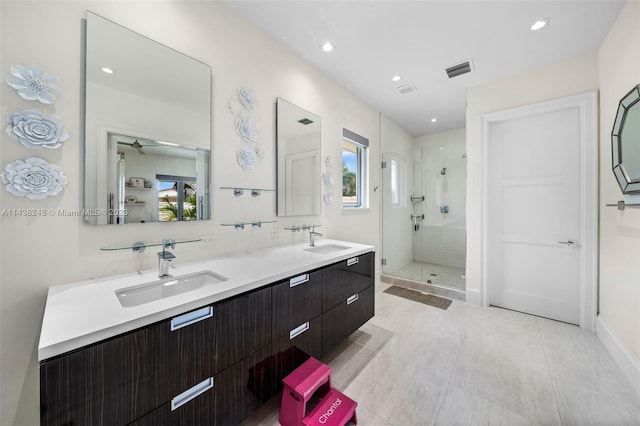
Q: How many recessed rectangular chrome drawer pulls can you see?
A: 6